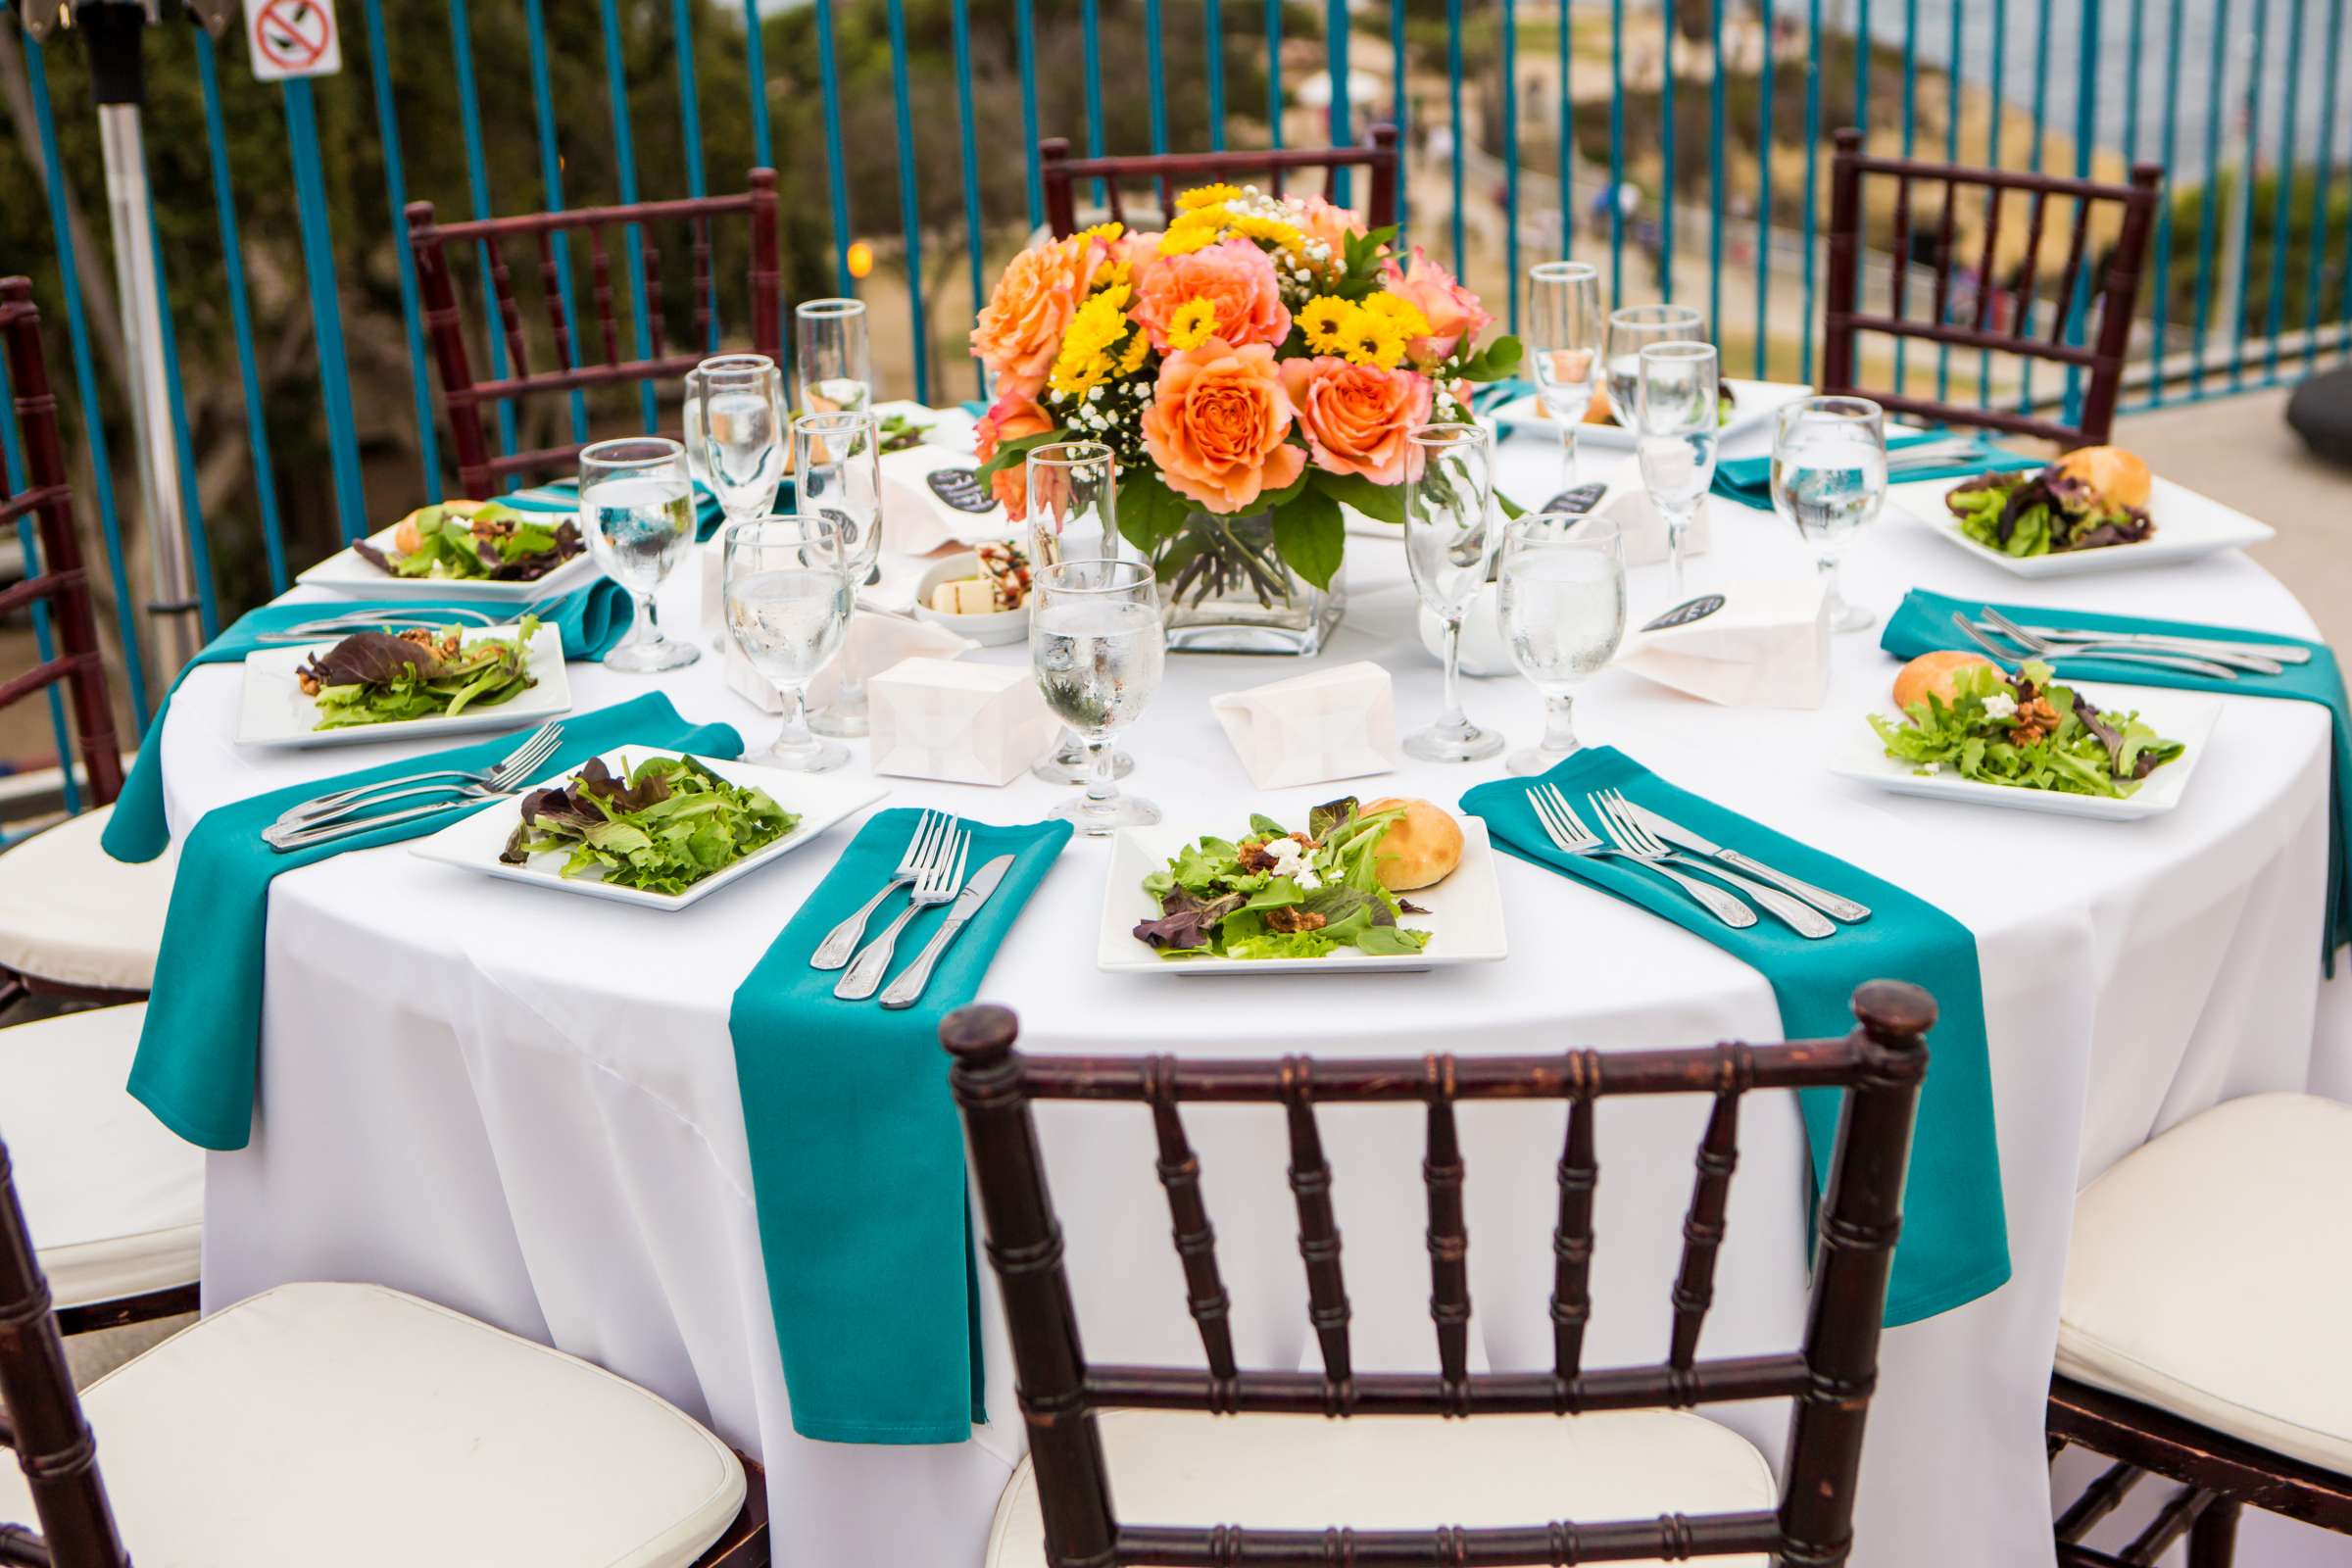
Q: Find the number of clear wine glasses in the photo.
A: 14